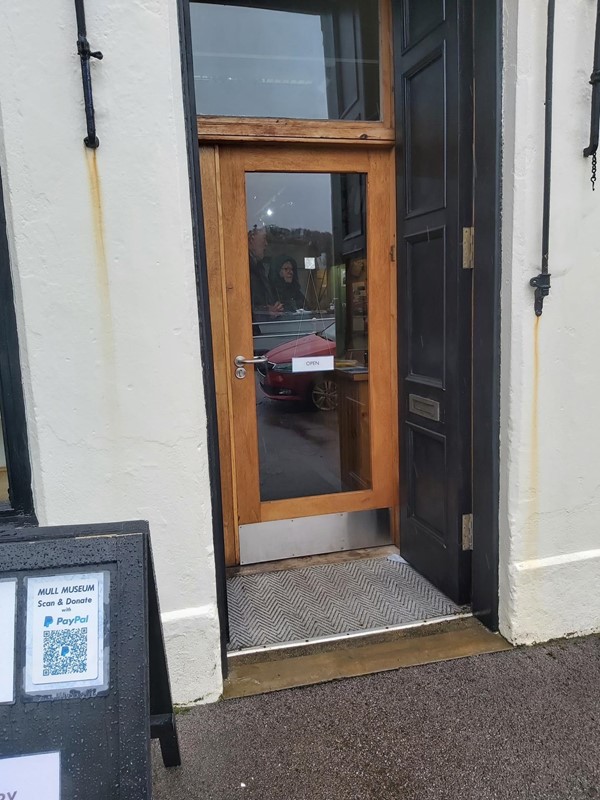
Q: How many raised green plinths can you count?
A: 0